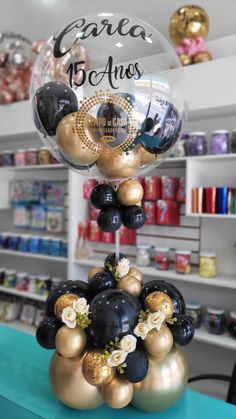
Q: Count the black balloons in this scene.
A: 14